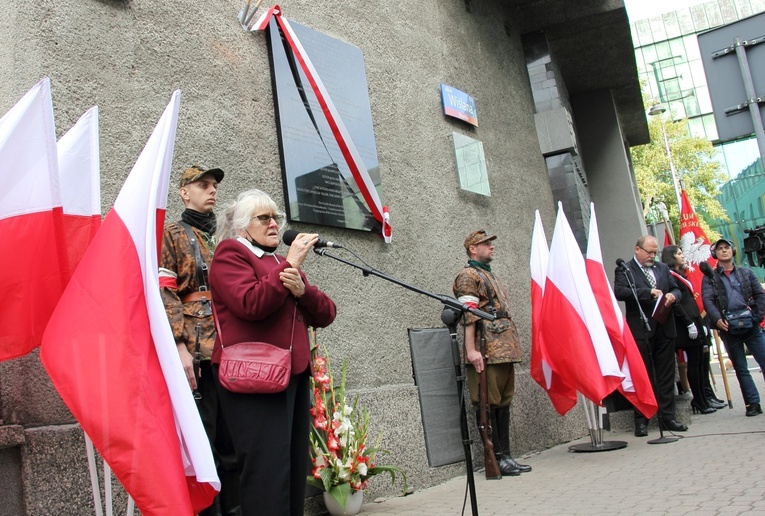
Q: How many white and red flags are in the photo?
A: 6